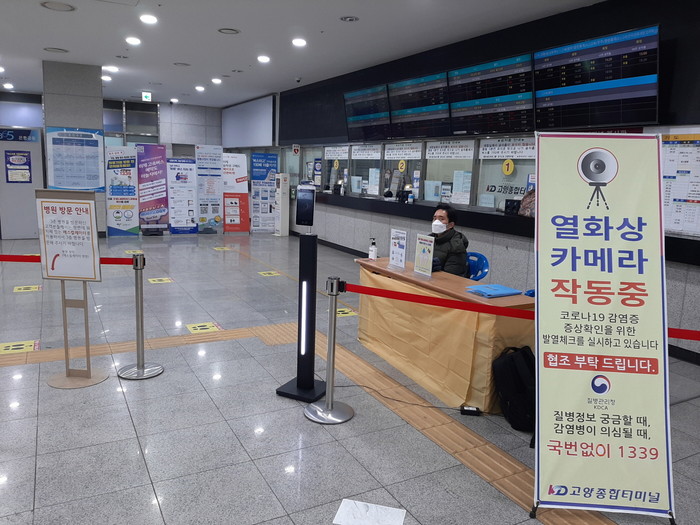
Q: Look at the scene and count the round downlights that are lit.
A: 11